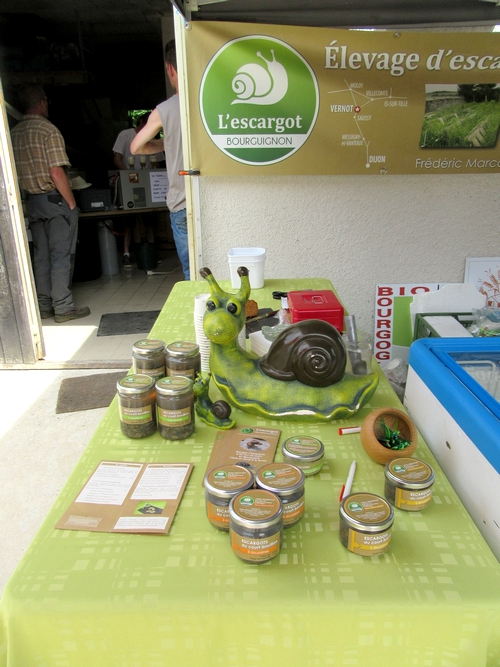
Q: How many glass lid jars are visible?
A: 10